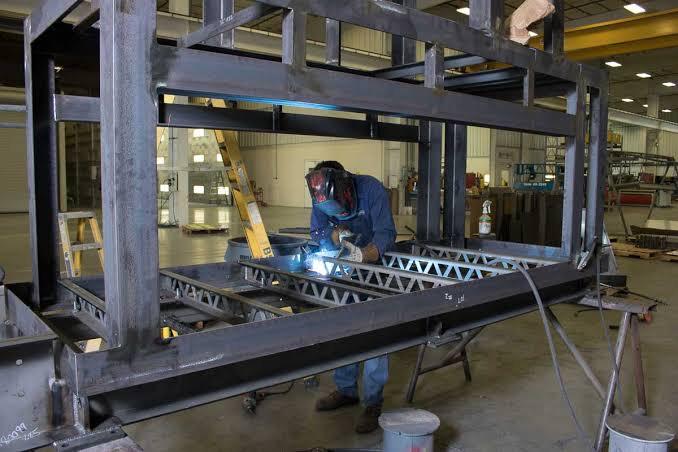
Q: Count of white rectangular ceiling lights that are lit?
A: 9